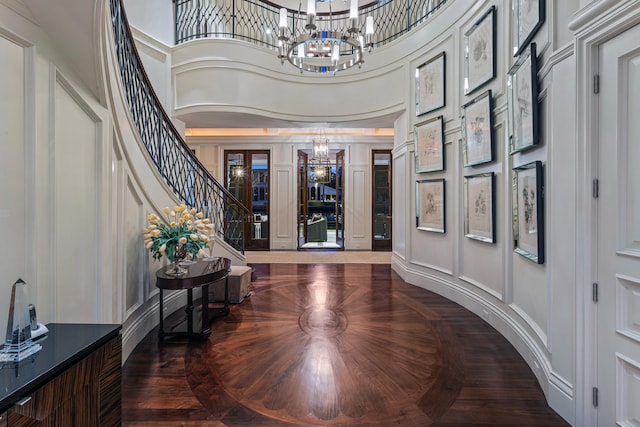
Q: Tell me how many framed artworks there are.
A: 9